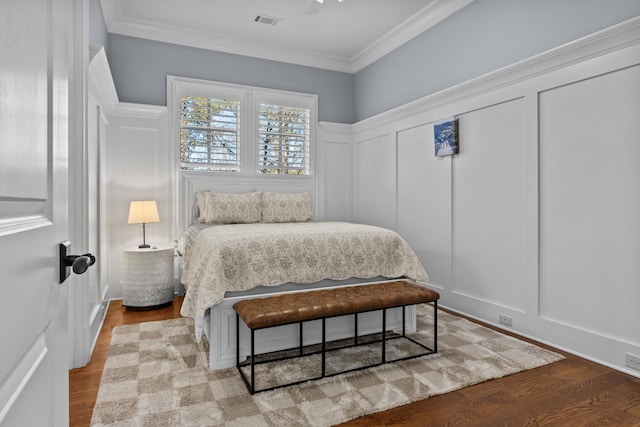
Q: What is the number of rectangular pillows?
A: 2